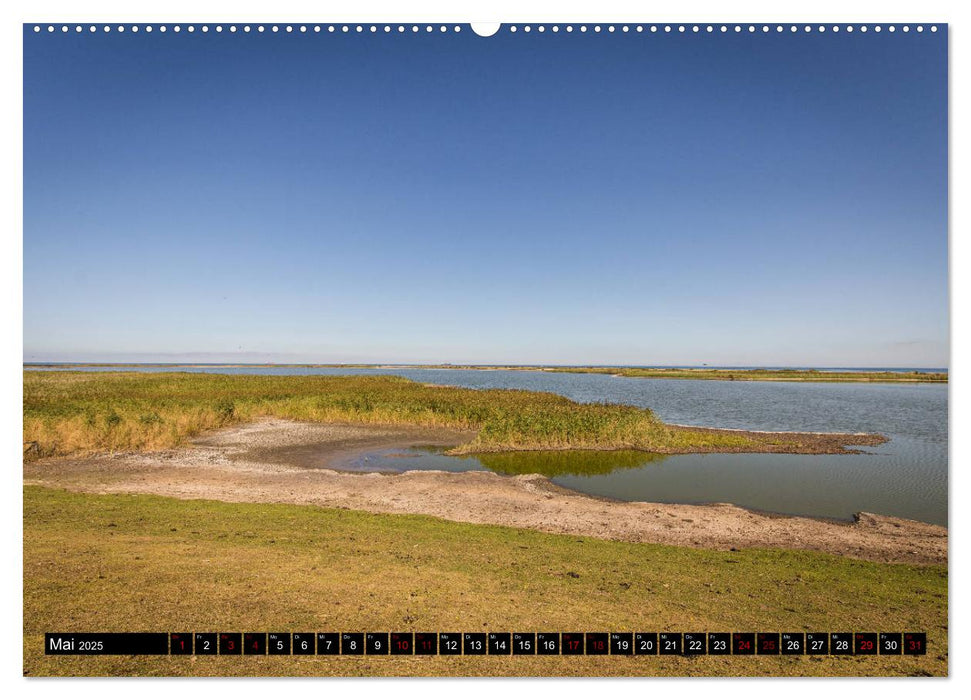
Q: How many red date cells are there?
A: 11